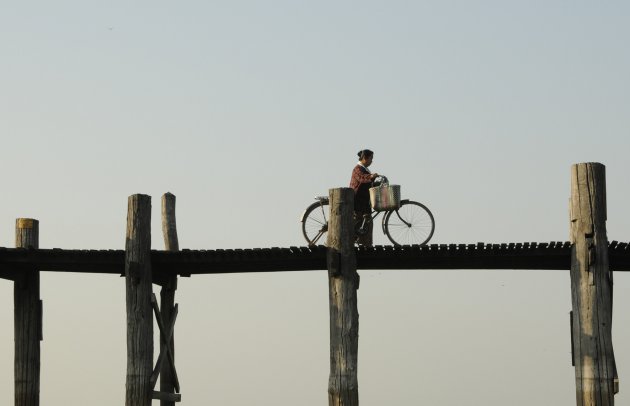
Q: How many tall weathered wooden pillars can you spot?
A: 5